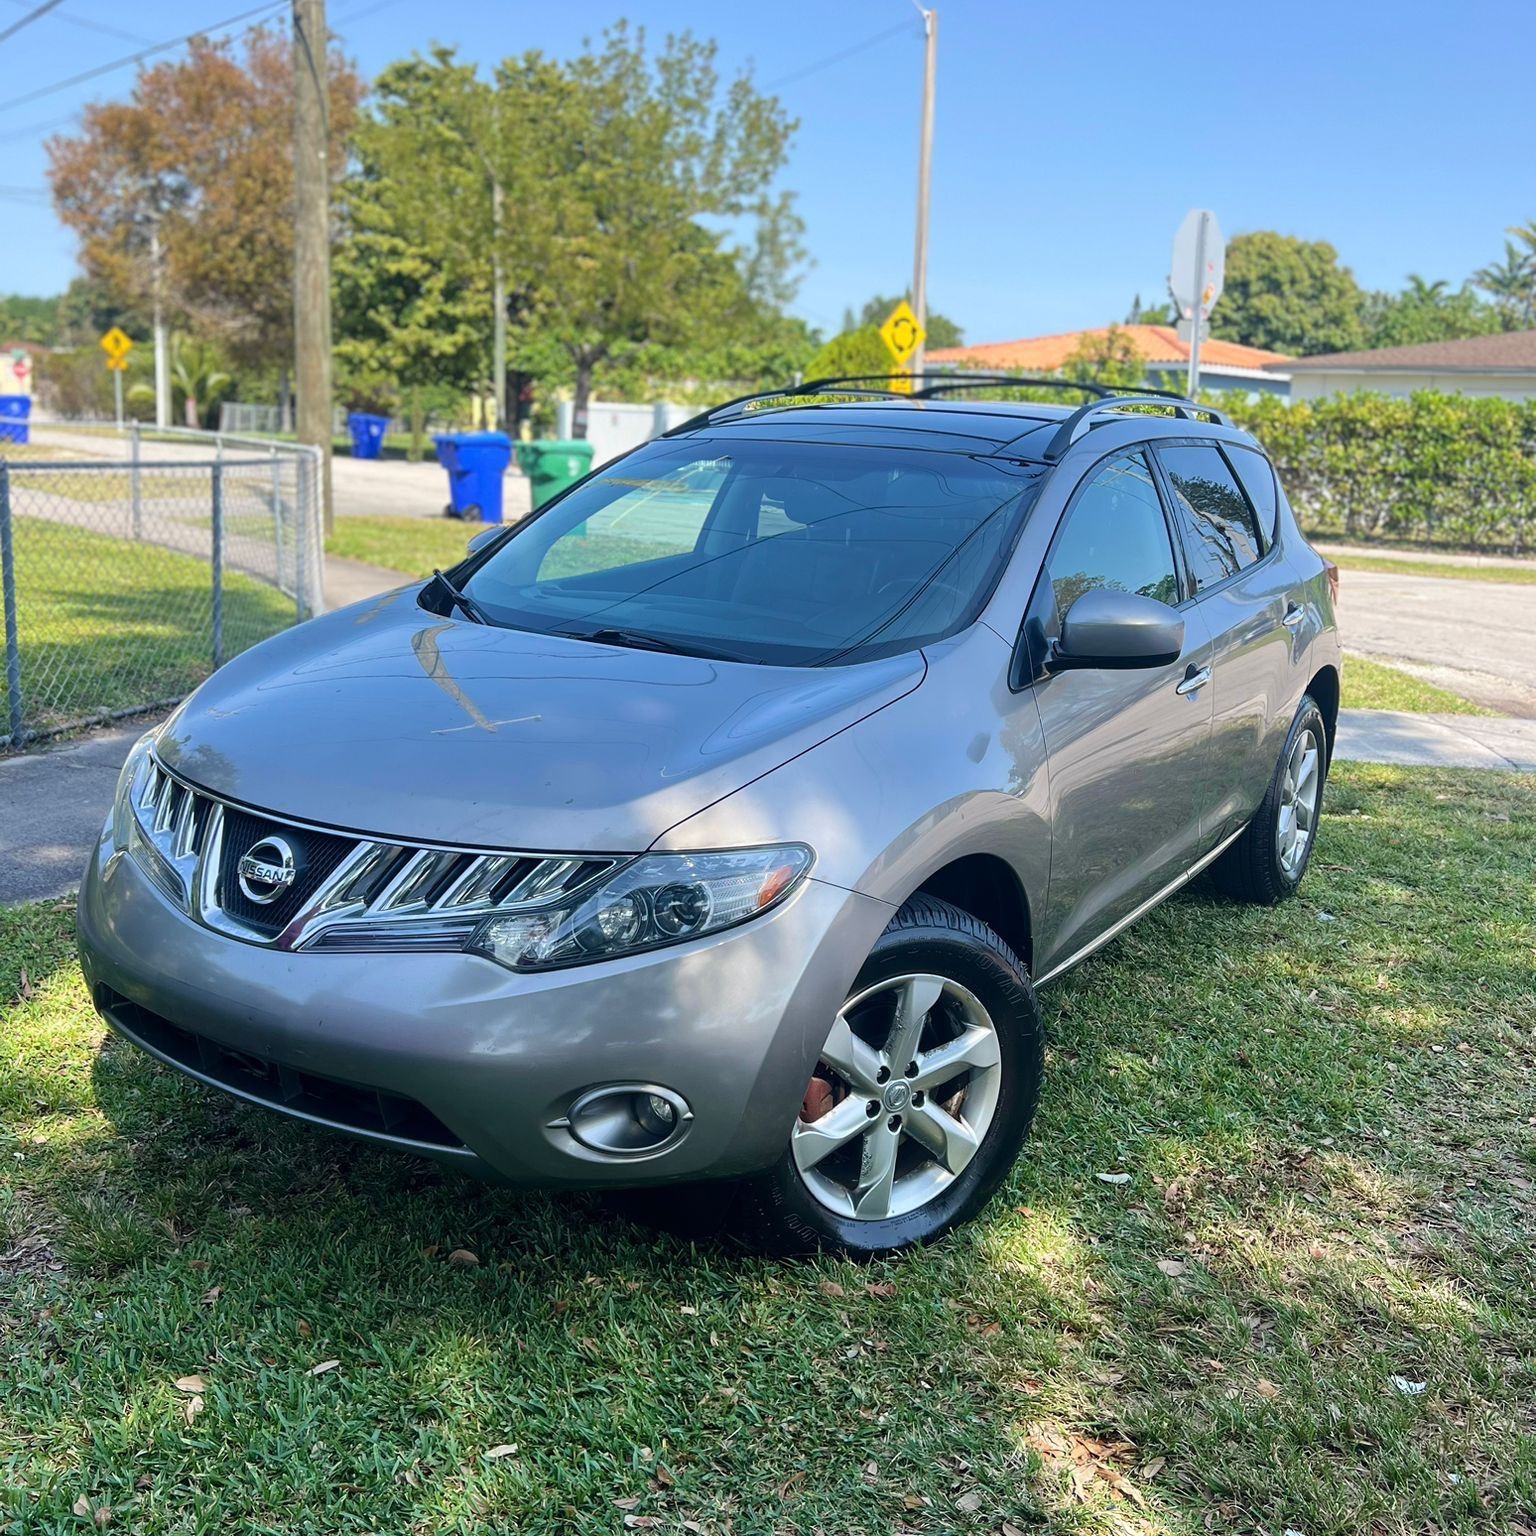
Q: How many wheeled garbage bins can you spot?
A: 4